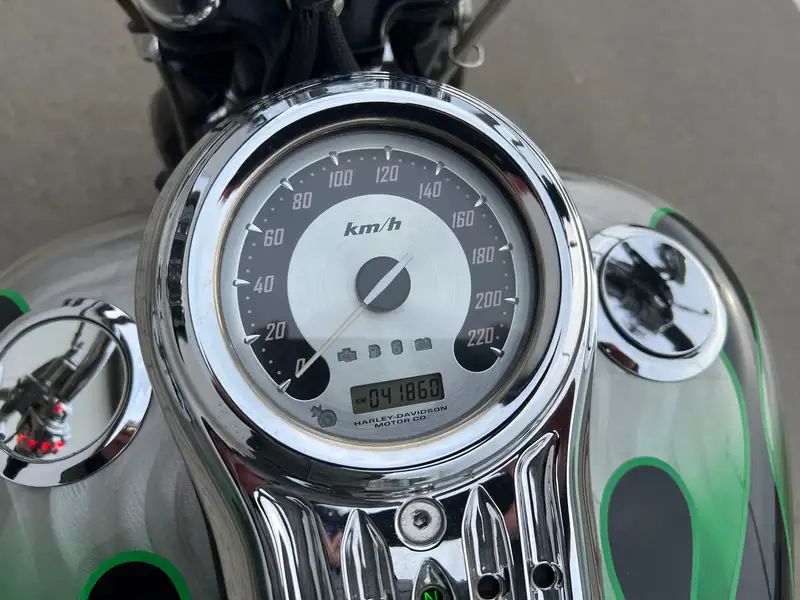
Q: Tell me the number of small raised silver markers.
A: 12